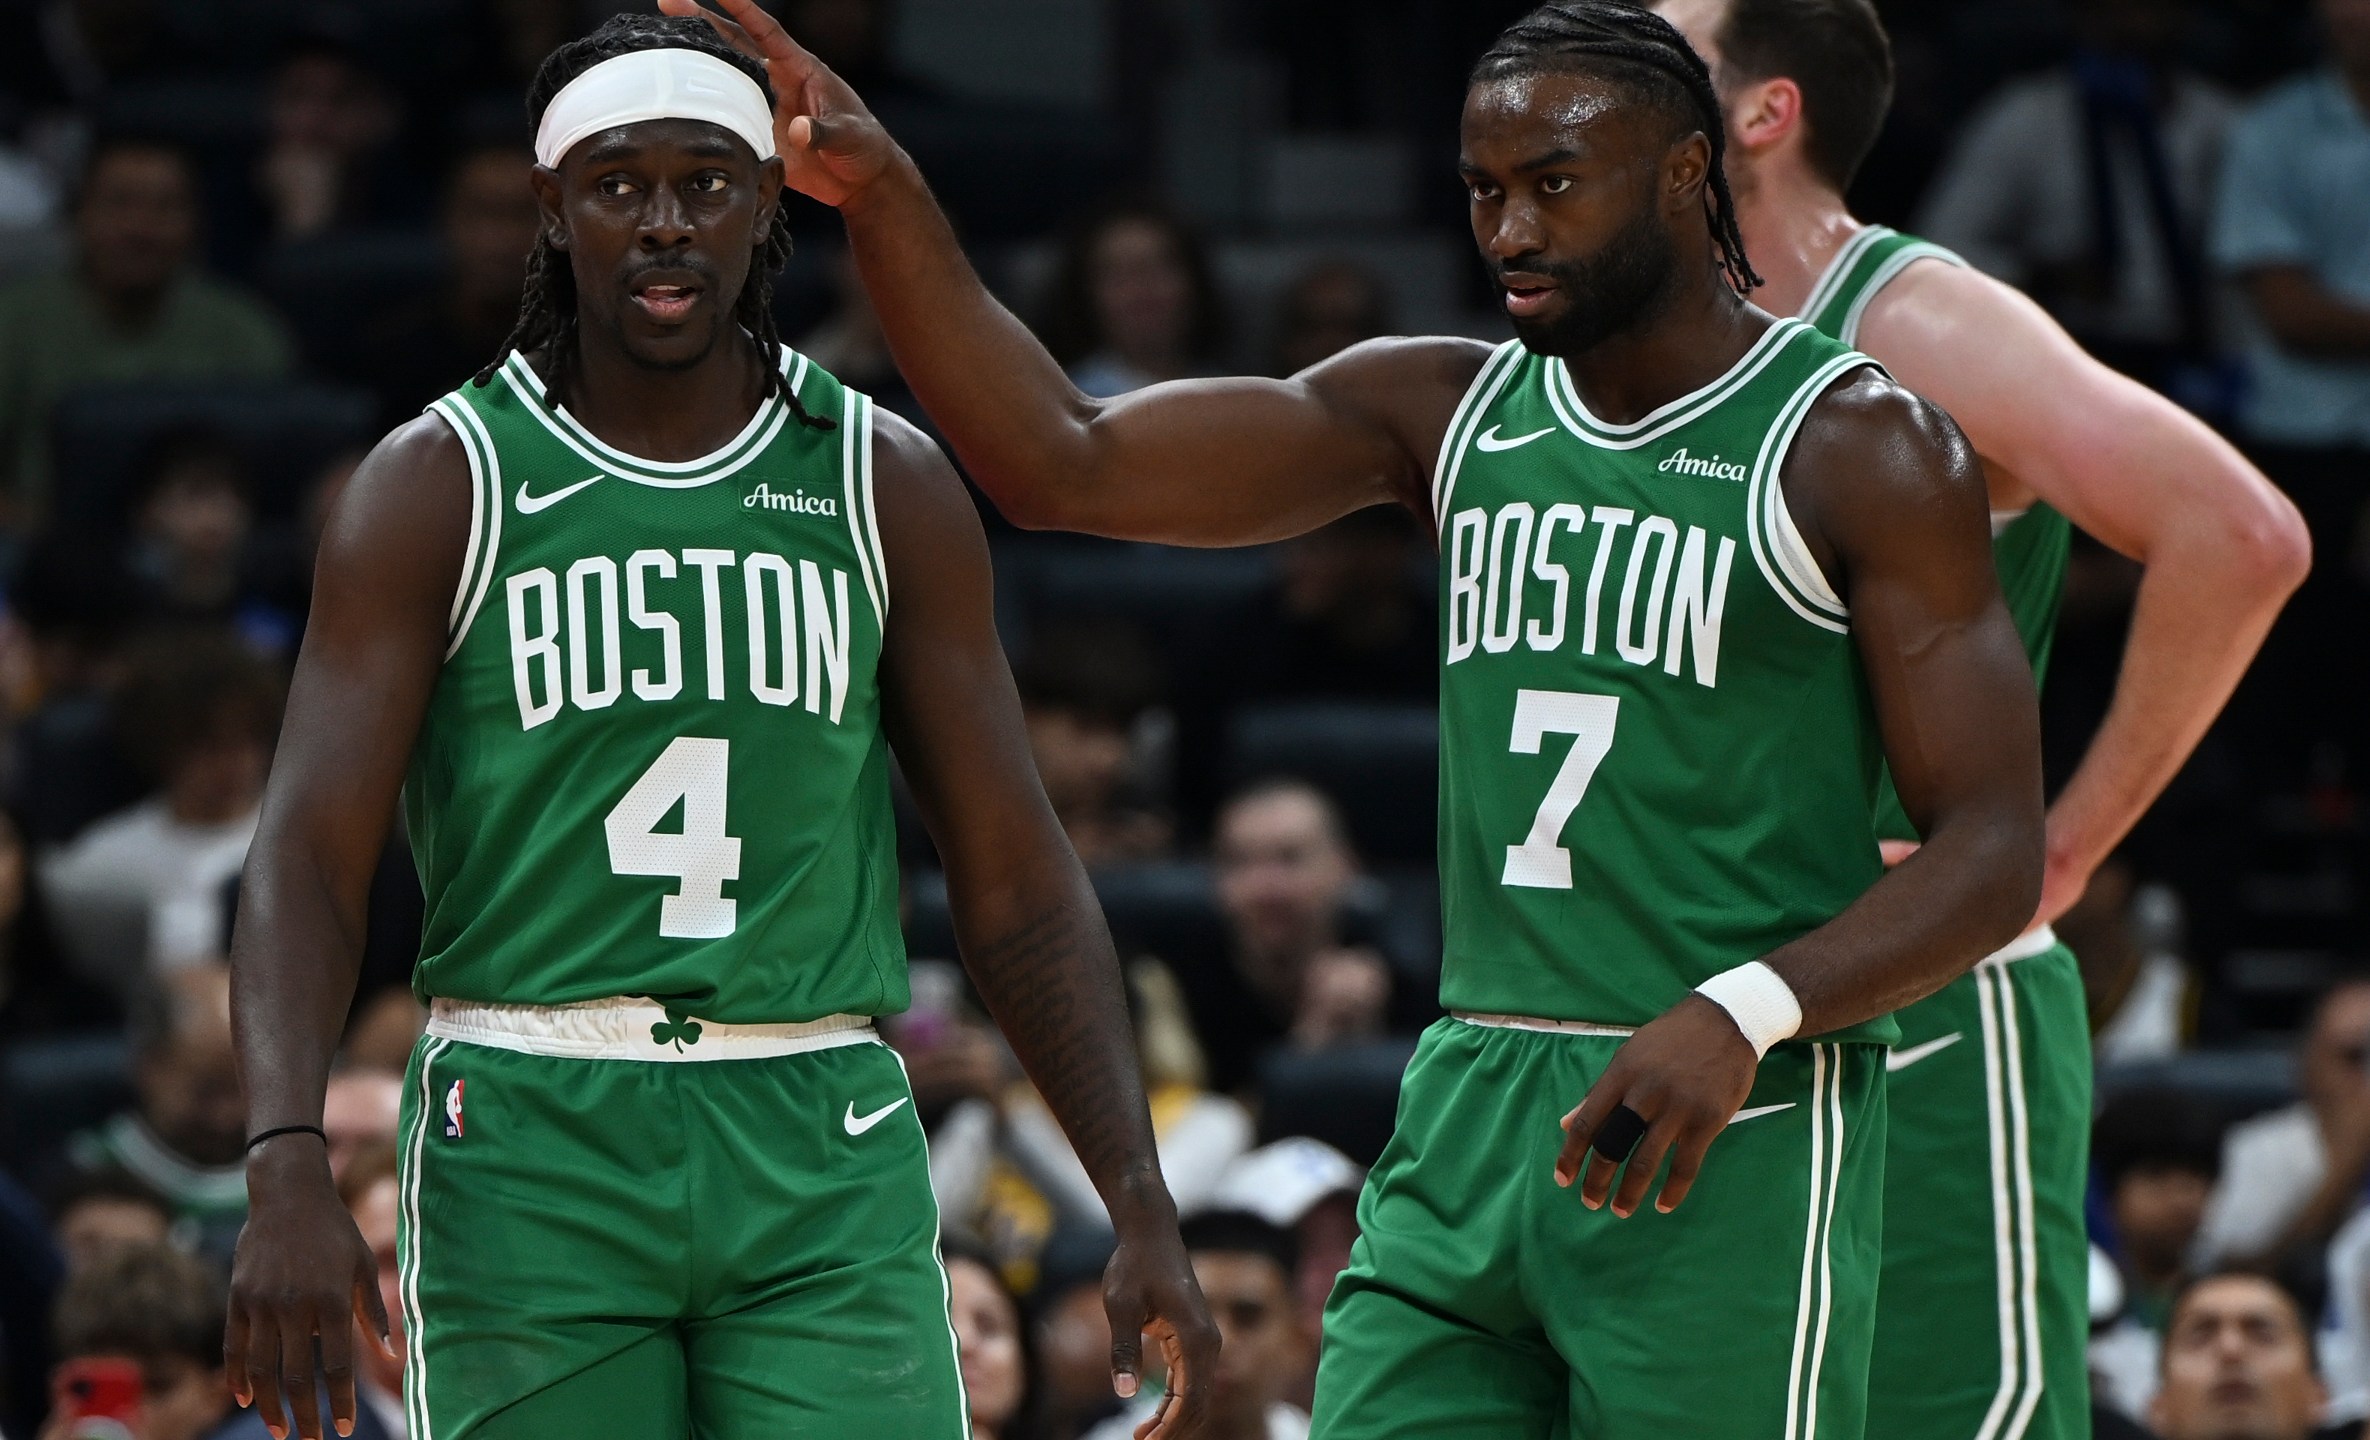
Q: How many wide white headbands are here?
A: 1